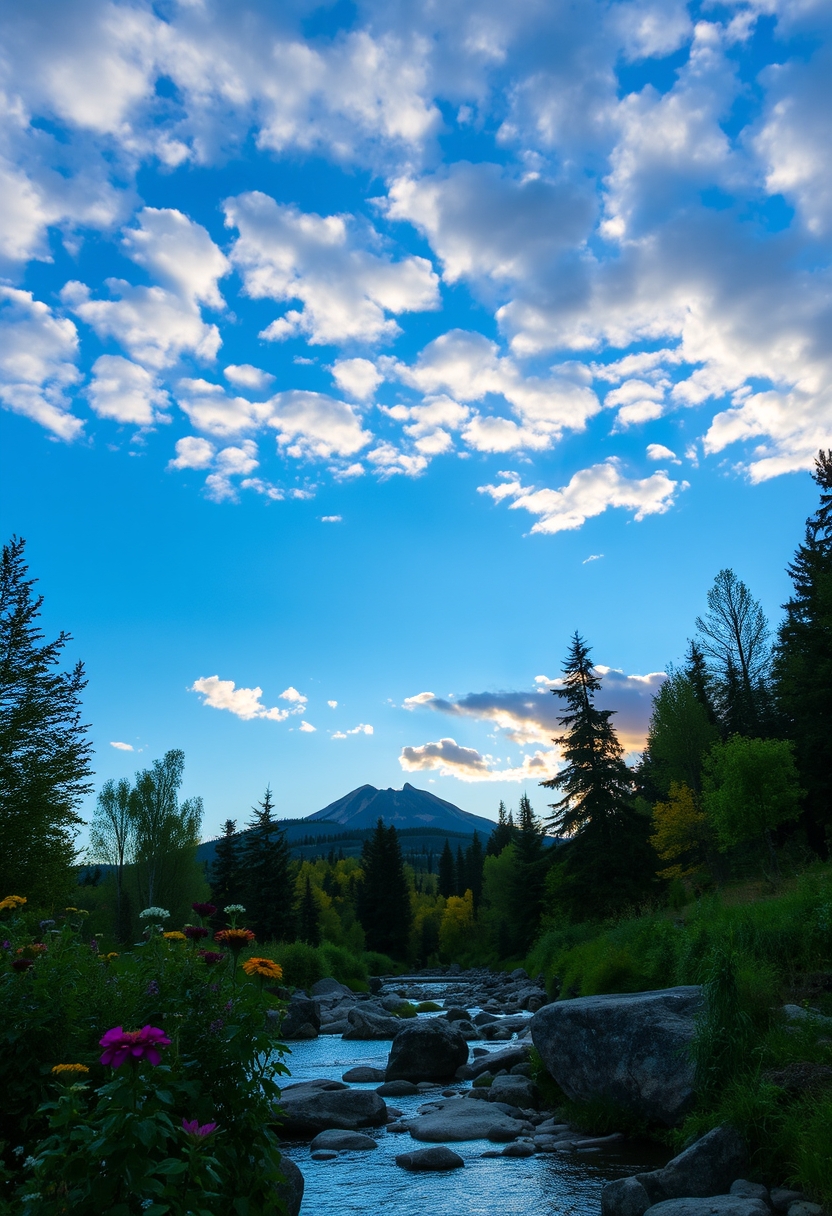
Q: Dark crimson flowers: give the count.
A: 4